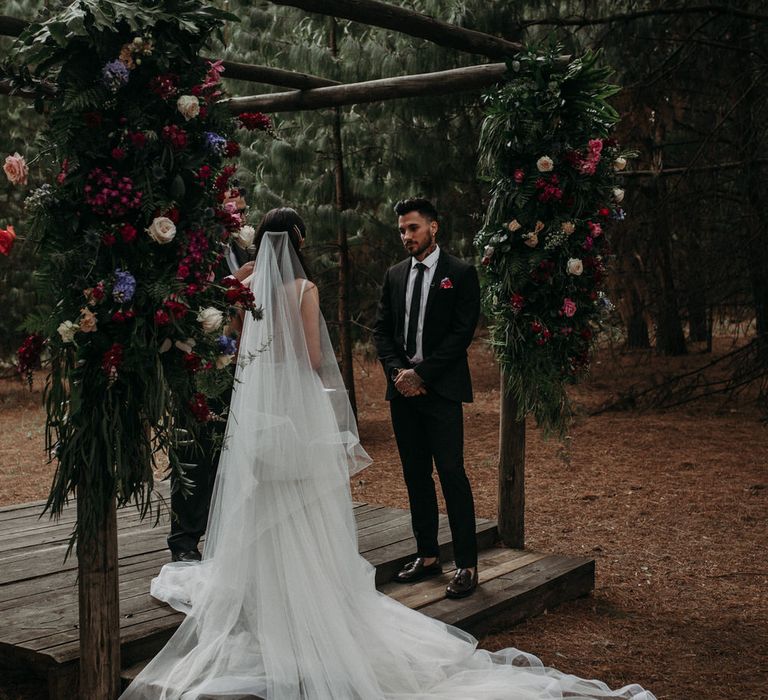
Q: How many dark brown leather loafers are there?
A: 2